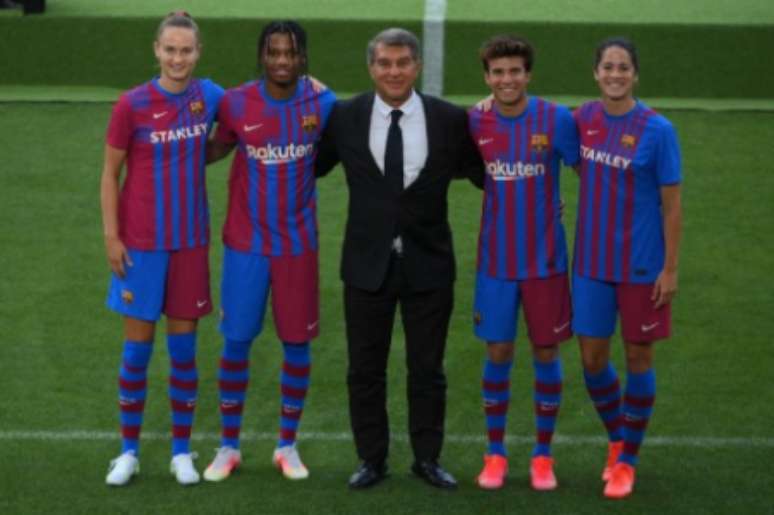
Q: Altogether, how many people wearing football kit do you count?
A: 4